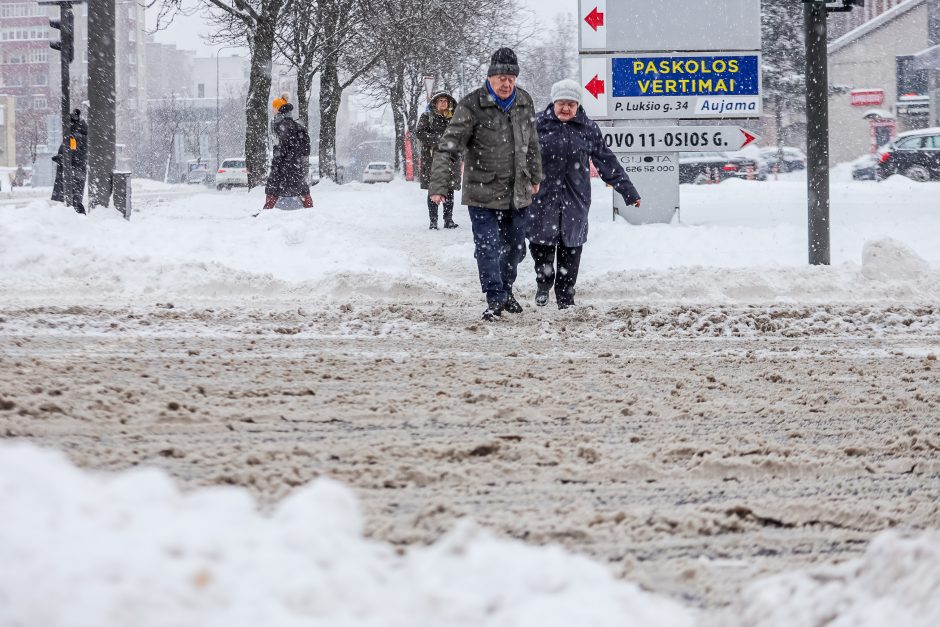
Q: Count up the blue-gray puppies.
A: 0